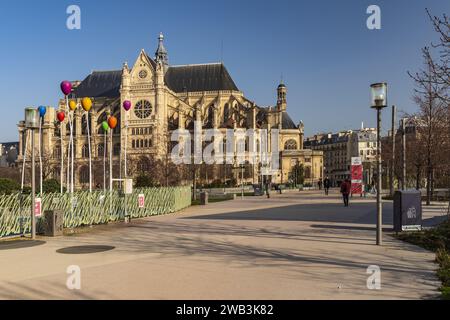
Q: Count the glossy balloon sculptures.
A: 8